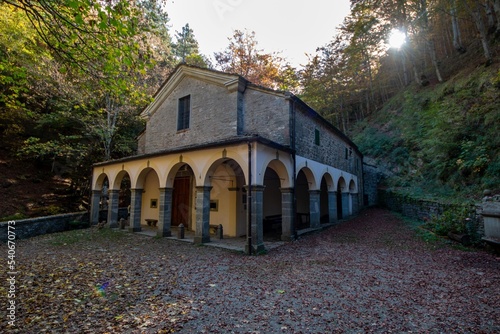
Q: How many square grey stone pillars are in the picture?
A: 11